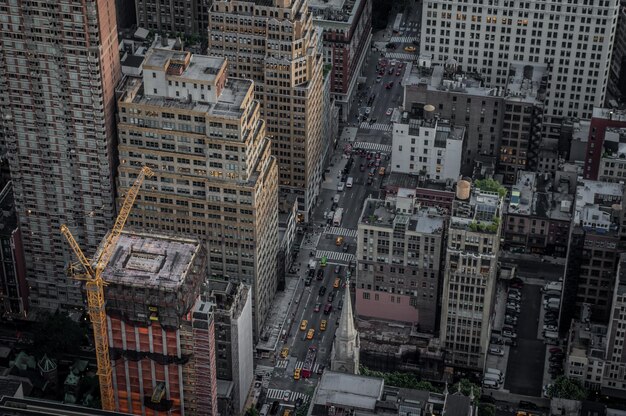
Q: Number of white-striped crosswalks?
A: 8